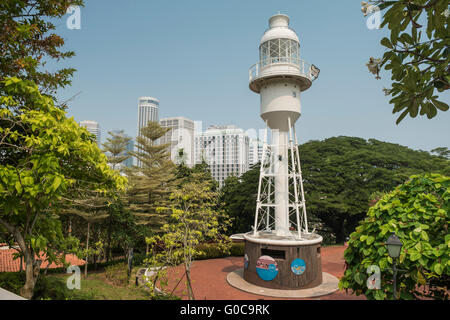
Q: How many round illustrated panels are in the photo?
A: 2